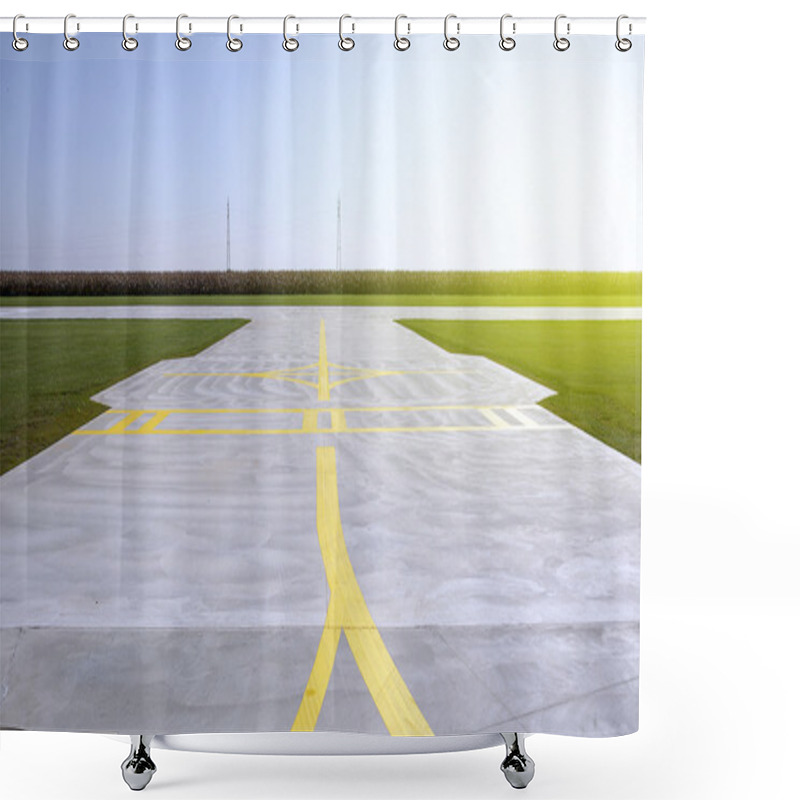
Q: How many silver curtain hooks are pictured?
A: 12